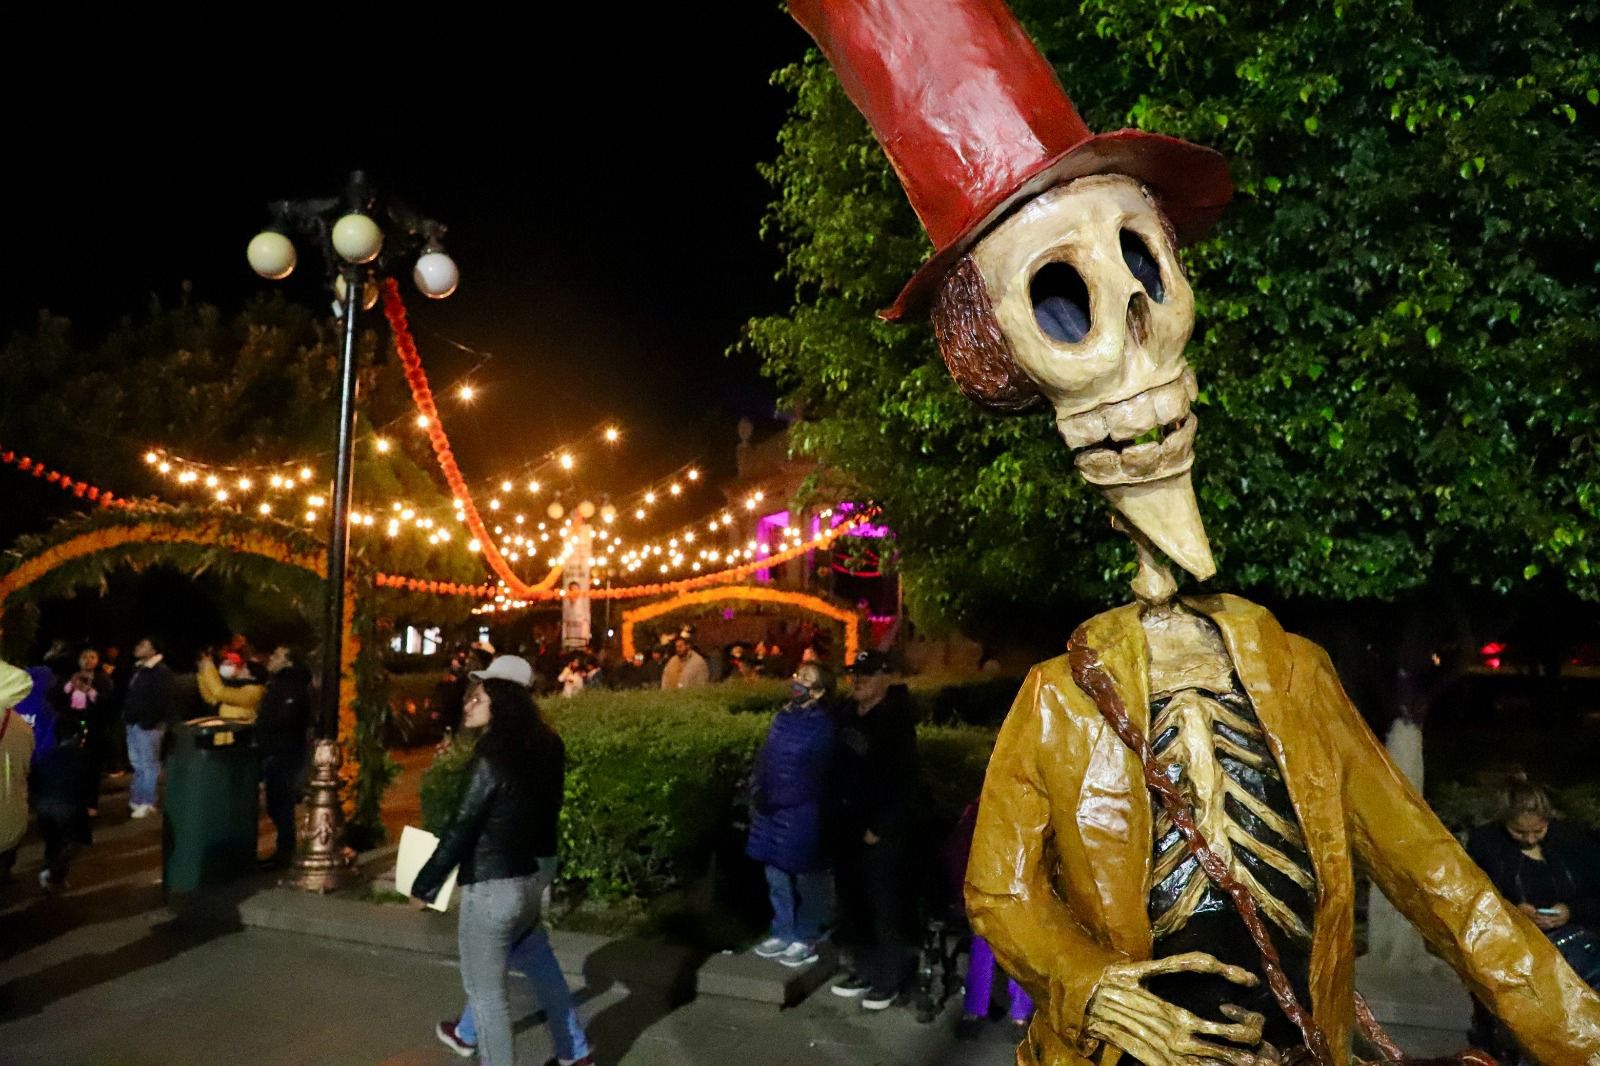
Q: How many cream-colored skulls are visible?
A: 1